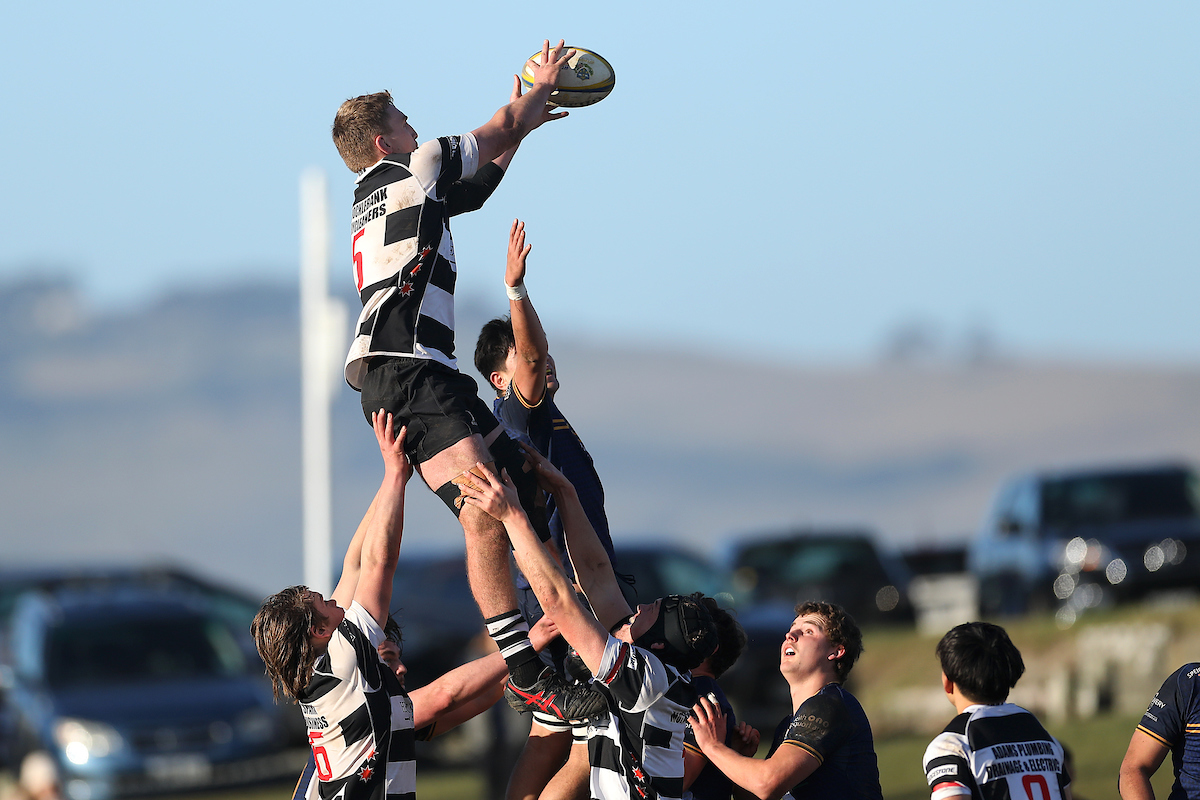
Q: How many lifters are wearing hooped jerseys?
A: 2